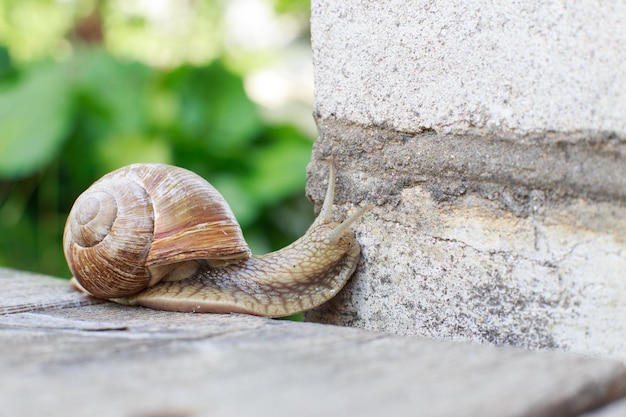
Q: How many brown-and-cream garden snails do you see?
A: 1